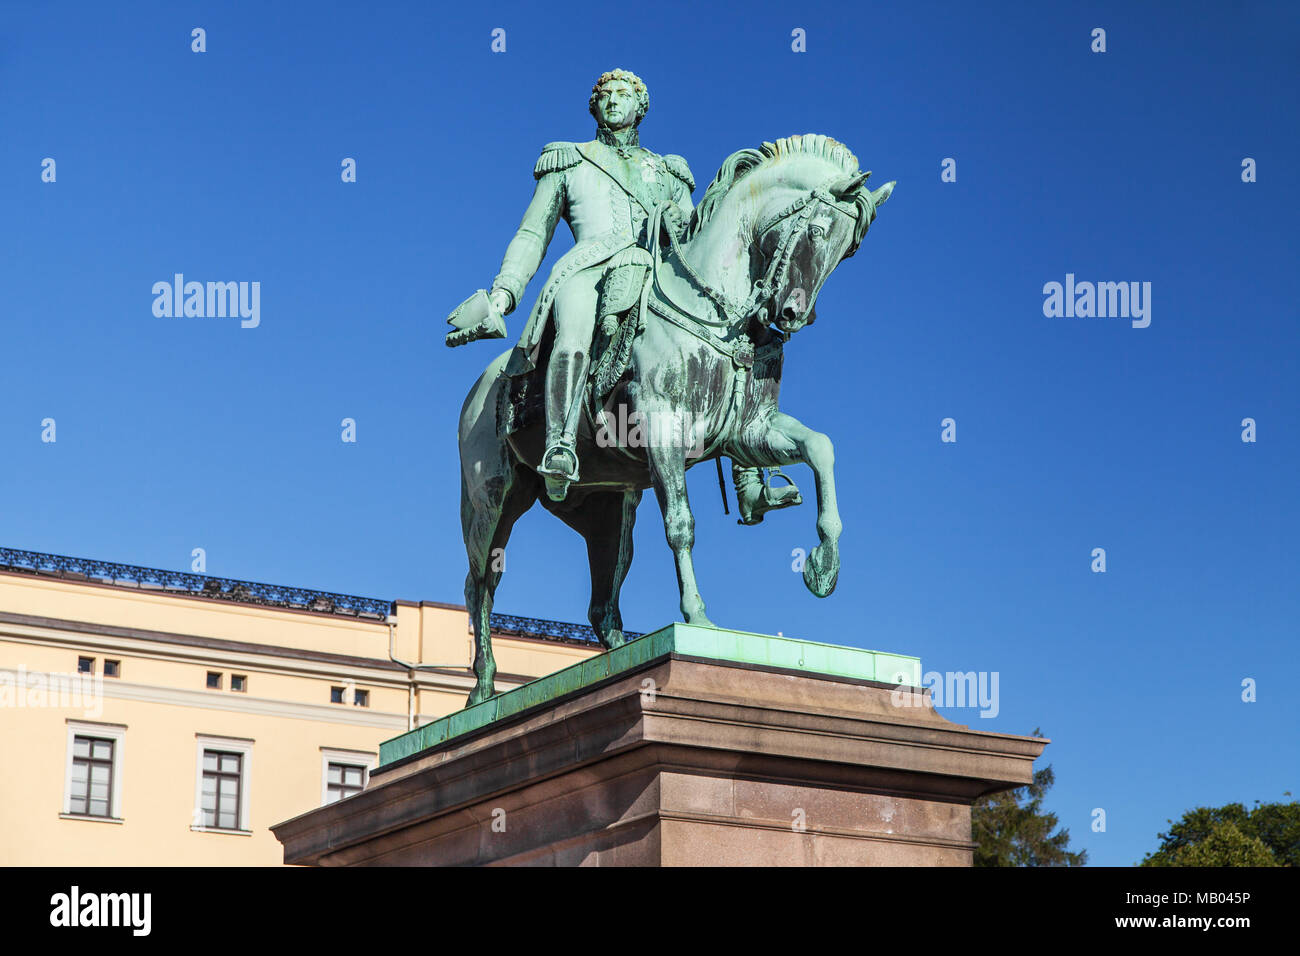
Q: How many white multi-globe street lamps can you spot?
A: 0